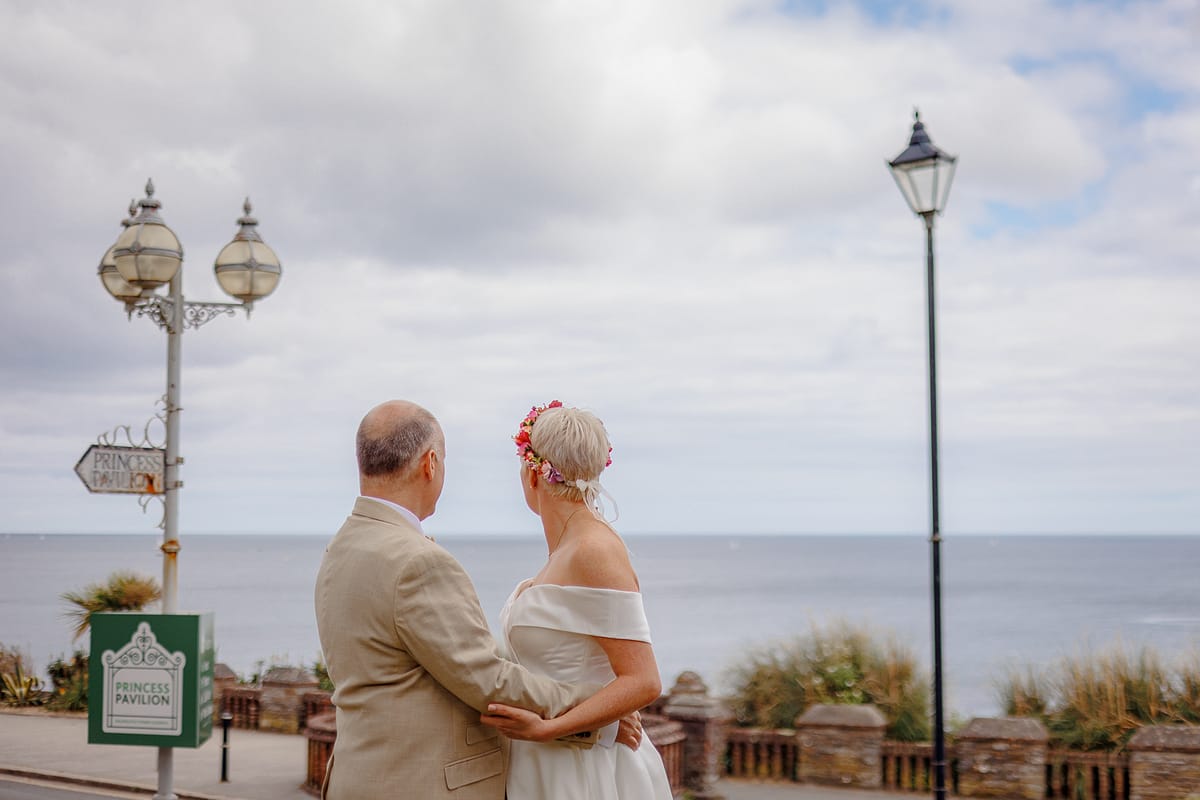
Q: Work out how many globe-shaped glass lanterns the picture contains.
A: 3